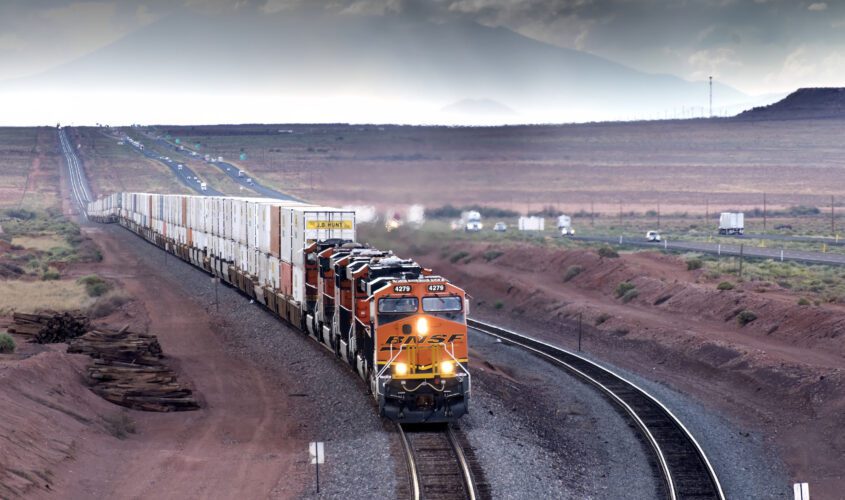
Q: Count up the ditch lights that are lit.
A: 2